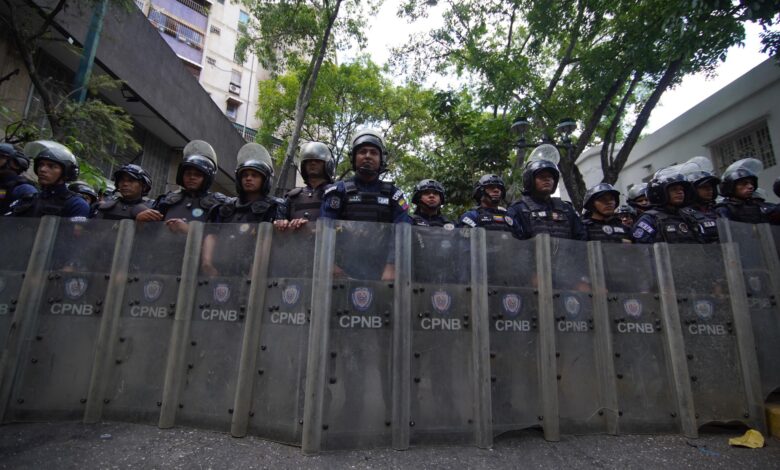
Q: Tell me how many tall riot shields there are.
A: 12